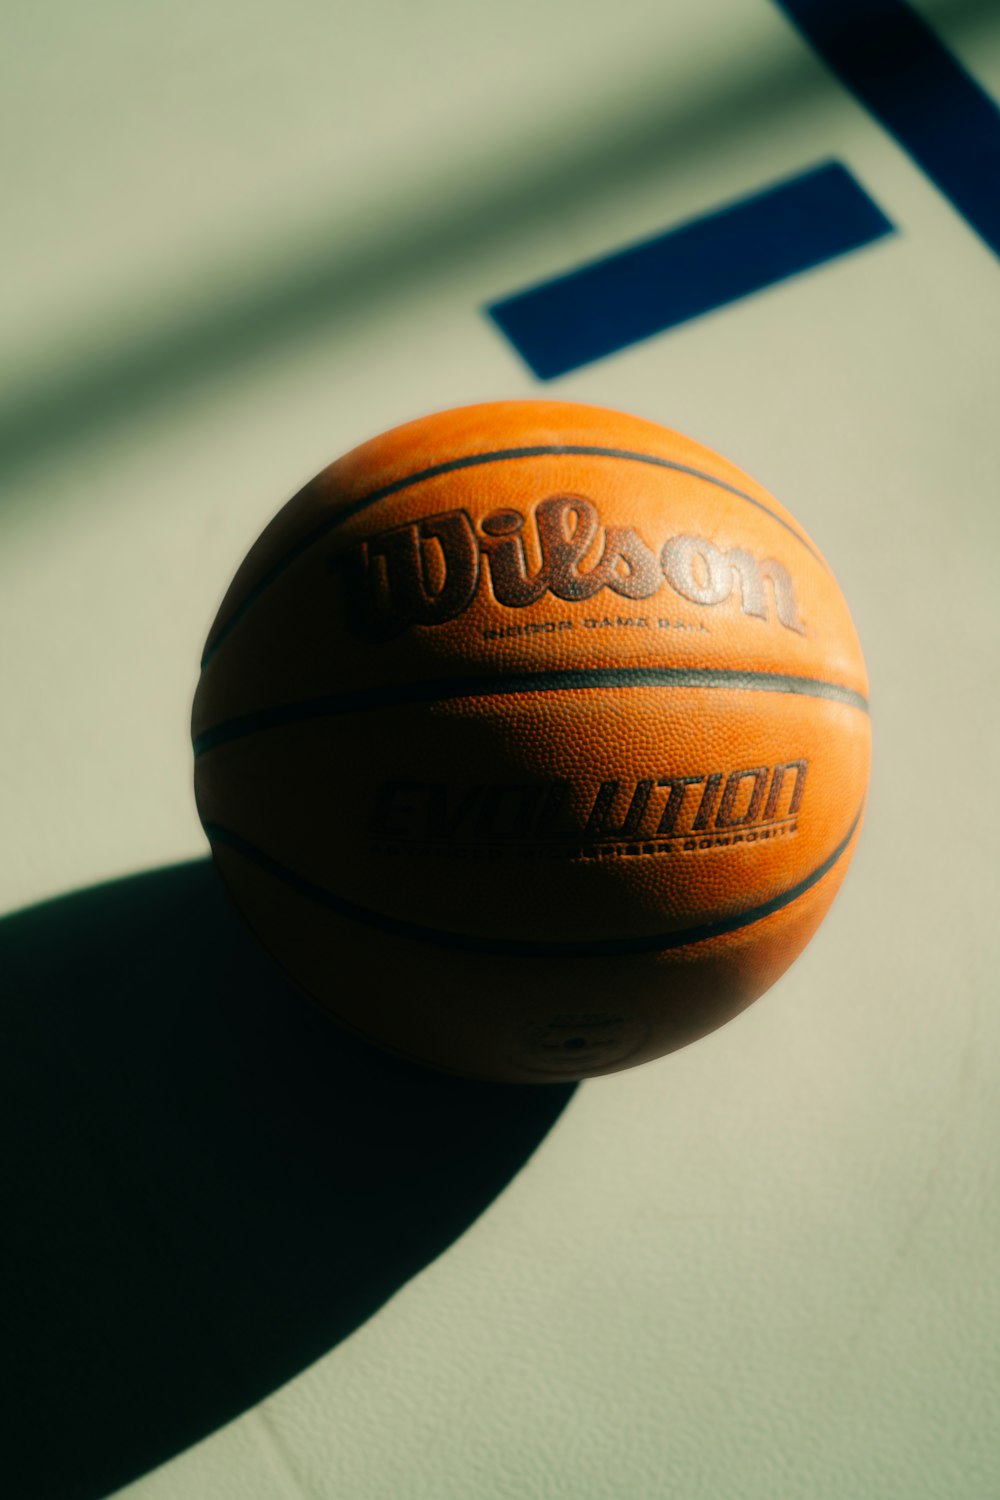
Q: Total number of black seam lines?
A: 3